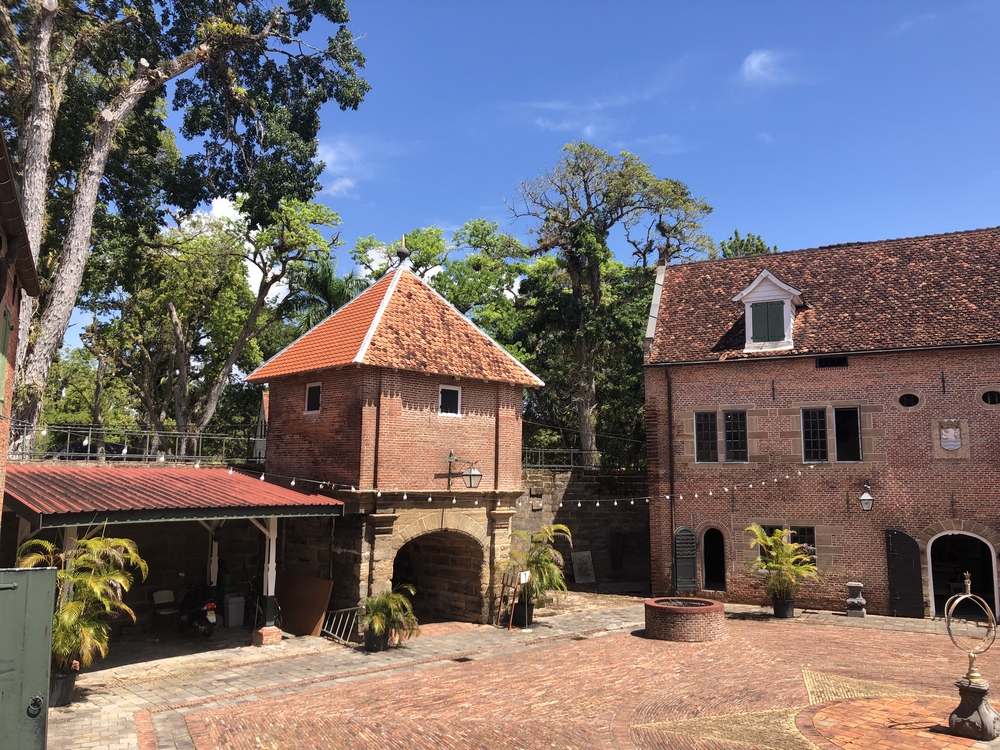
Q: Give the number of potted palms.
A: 4